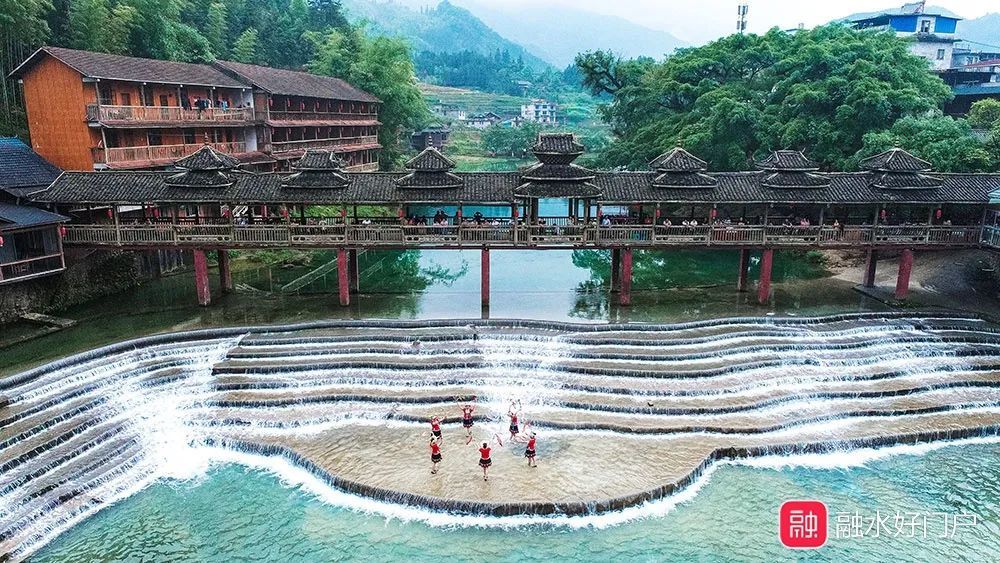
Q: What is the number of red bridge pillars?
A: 11